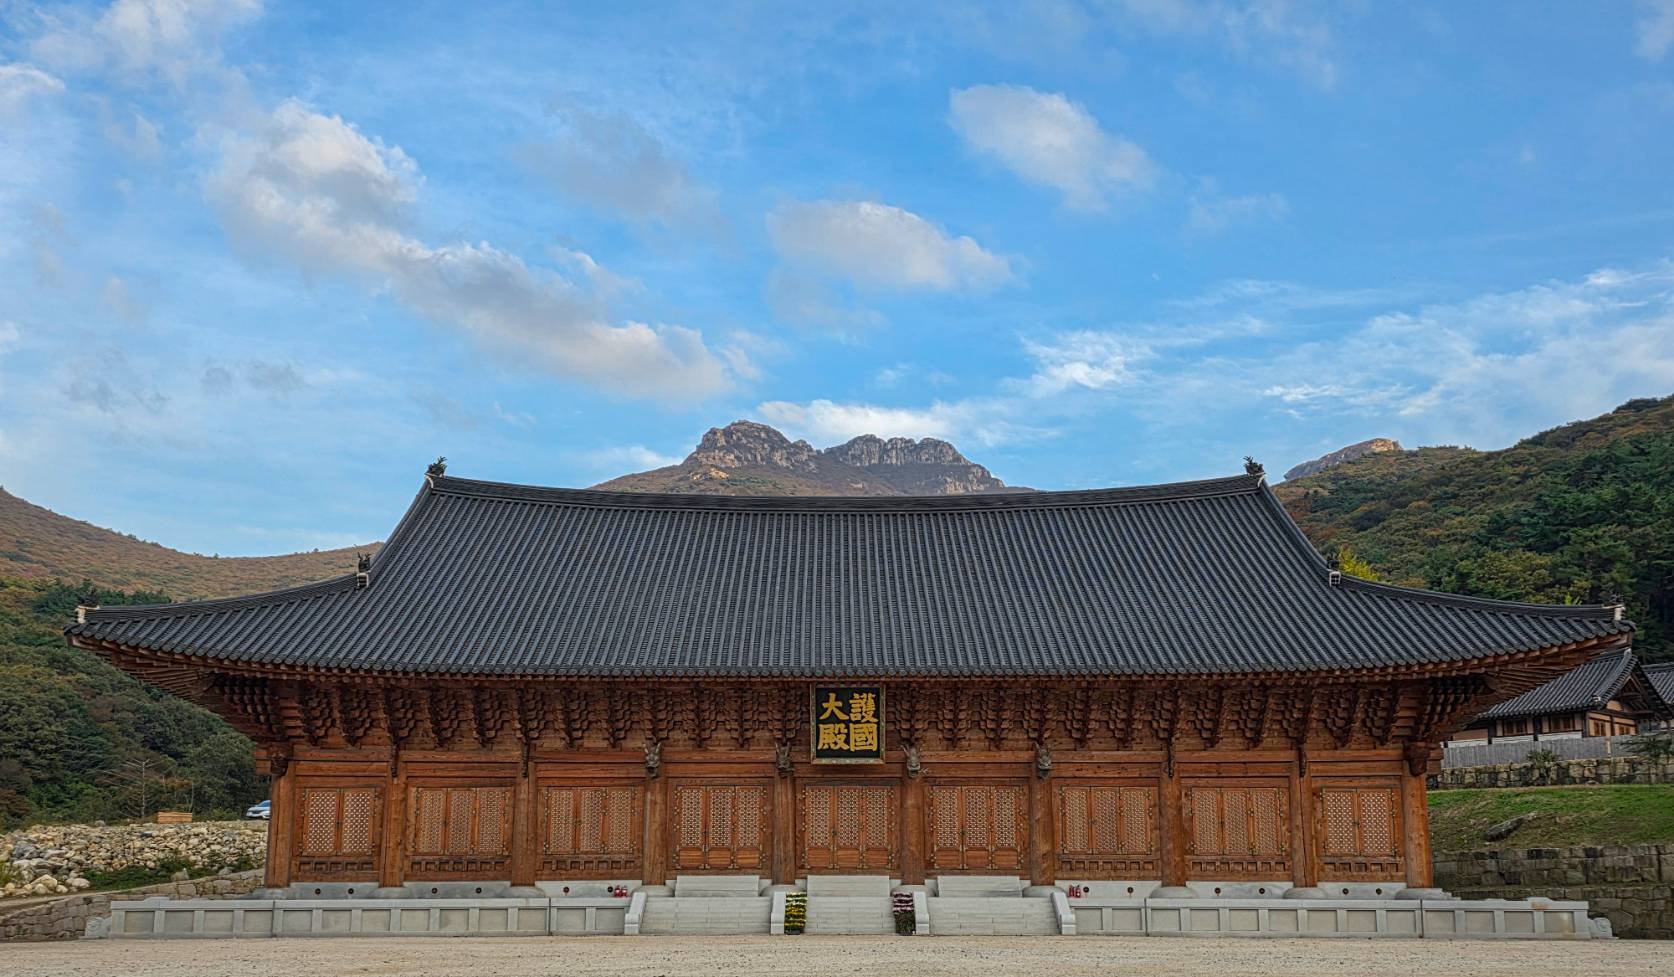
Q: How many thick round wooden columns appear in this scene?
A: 10